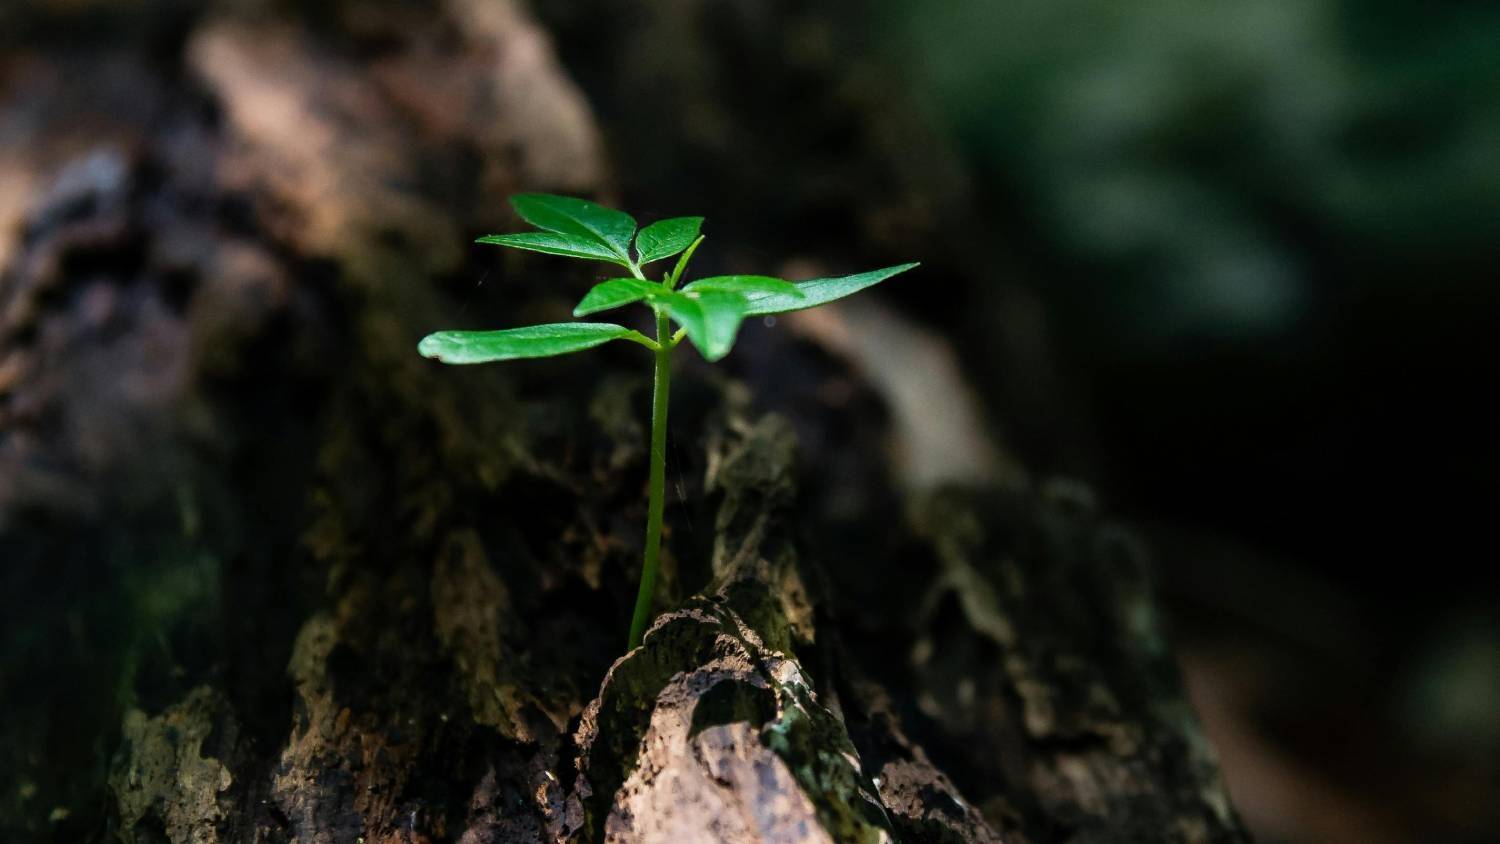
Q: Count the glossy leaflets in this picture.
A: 8